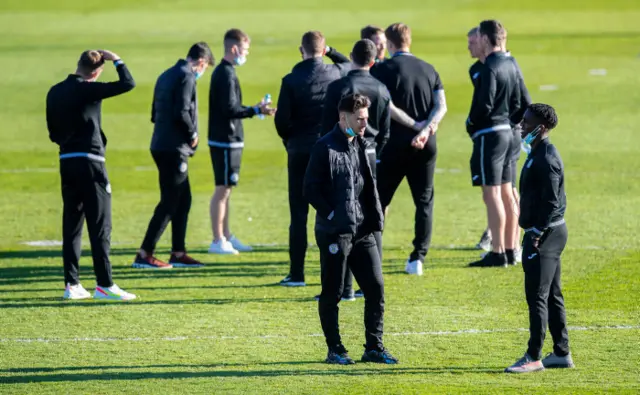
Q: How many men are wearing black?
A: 12